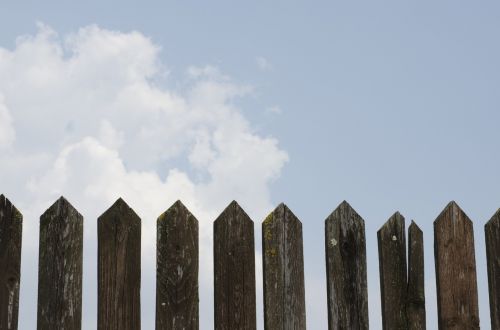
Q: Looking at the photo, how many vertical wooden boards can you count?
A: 10